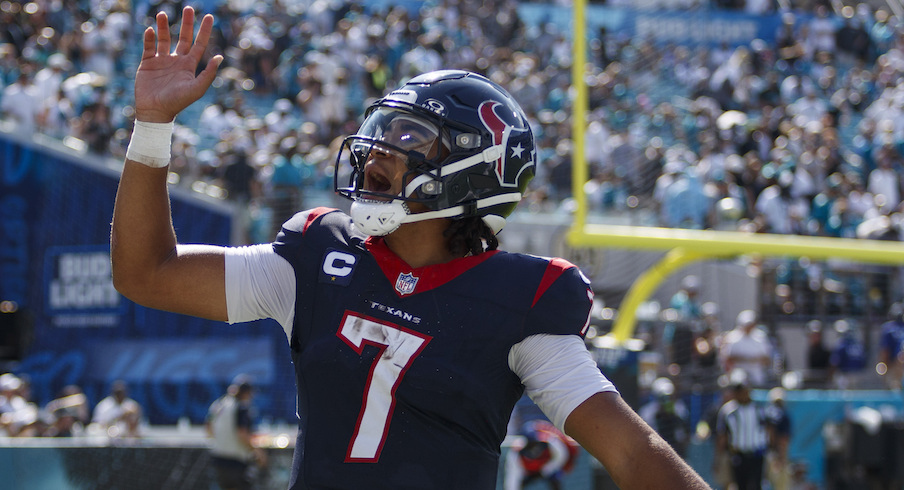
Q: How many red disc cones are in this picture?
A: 0